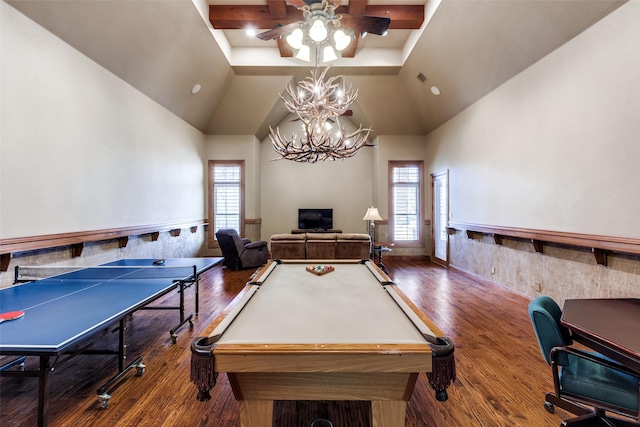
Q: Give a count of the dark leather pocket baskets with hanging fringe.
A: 2